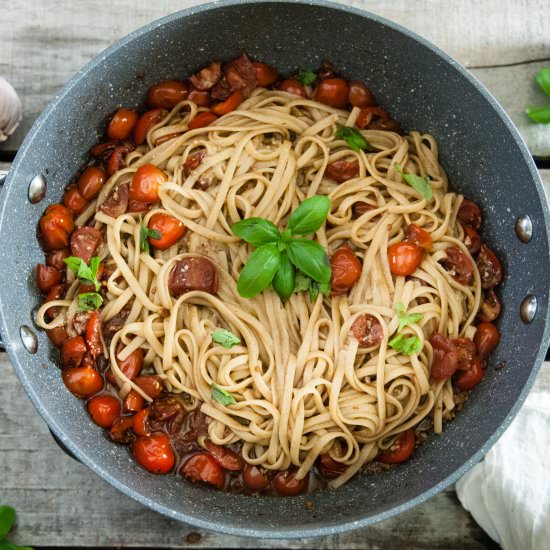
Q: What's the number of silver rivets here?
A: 4